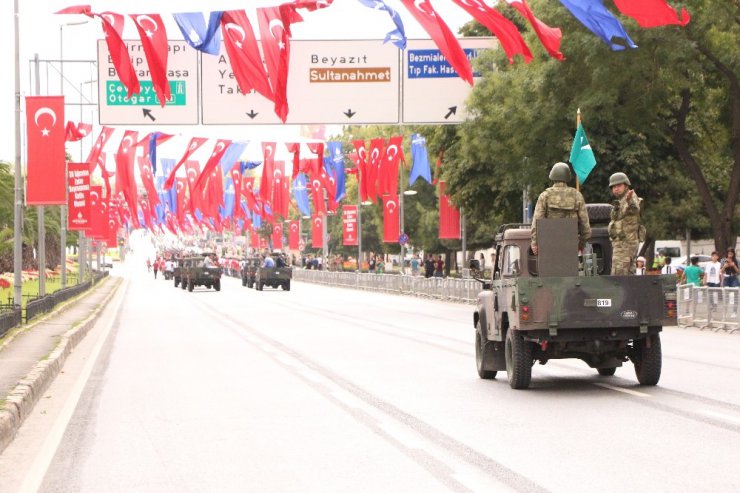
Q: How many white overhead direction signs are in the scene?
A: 3